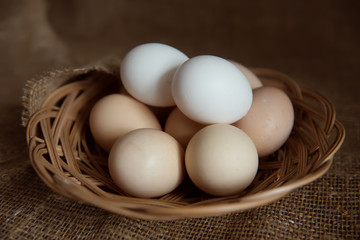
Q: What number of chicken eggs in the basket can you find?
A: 8